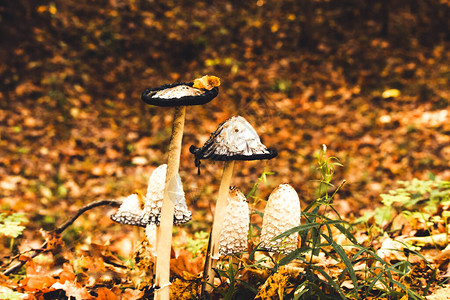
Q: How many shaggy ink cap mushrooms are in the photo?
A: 6